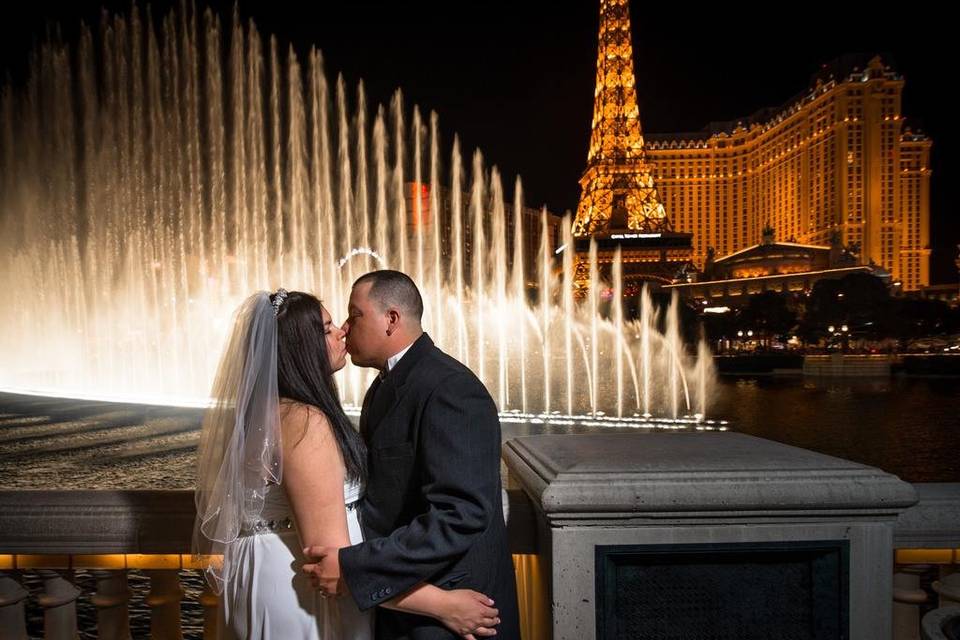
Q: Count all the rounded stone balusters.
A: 7